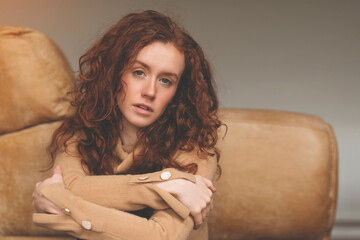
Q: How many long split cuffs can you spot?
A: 2